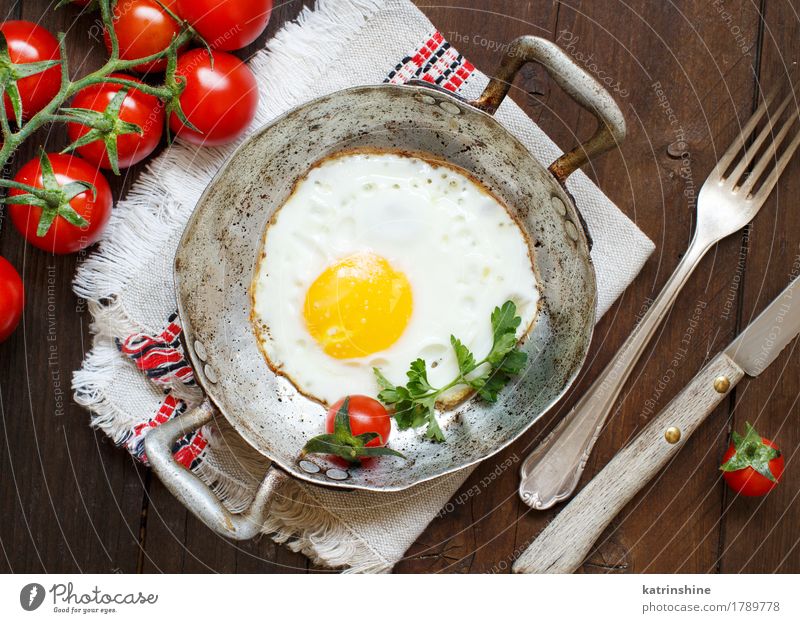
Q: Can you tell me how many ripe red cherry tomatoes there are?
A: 9